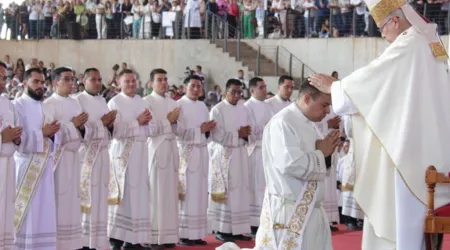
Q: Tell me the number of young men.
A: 11